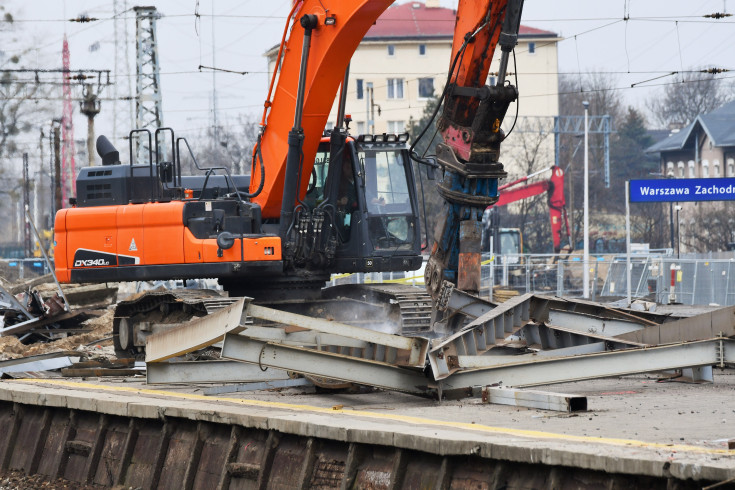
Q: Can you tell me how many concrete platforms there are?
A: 1